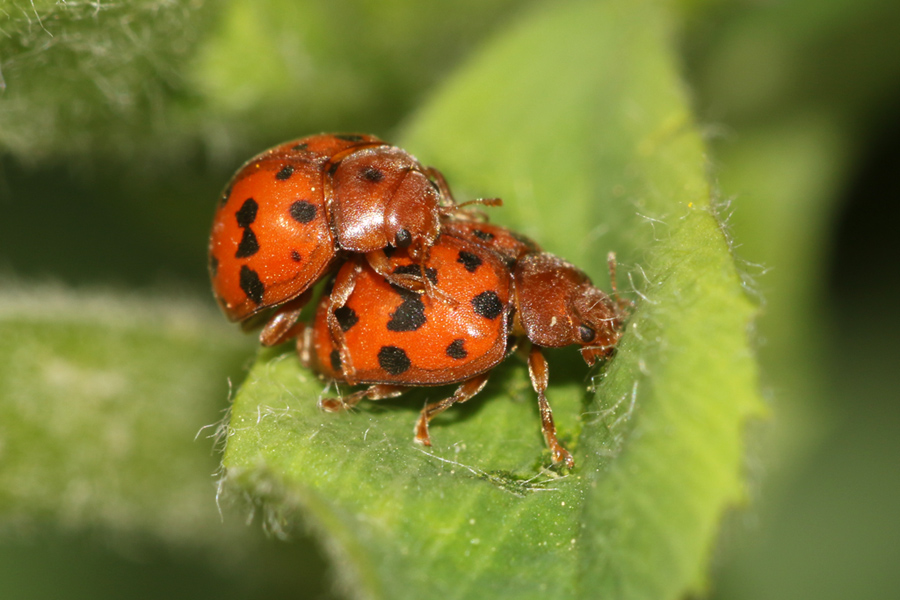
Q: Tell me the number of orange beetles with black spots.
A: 2